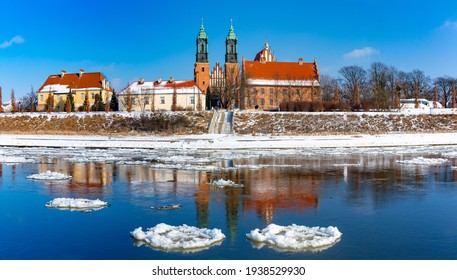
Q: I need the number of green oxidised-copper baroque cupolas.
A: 2